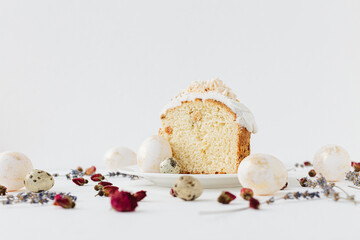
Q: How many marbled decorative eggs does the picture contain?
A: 5